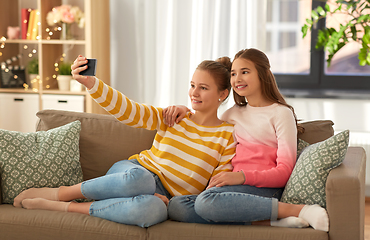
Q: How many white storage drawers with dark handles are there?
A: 2